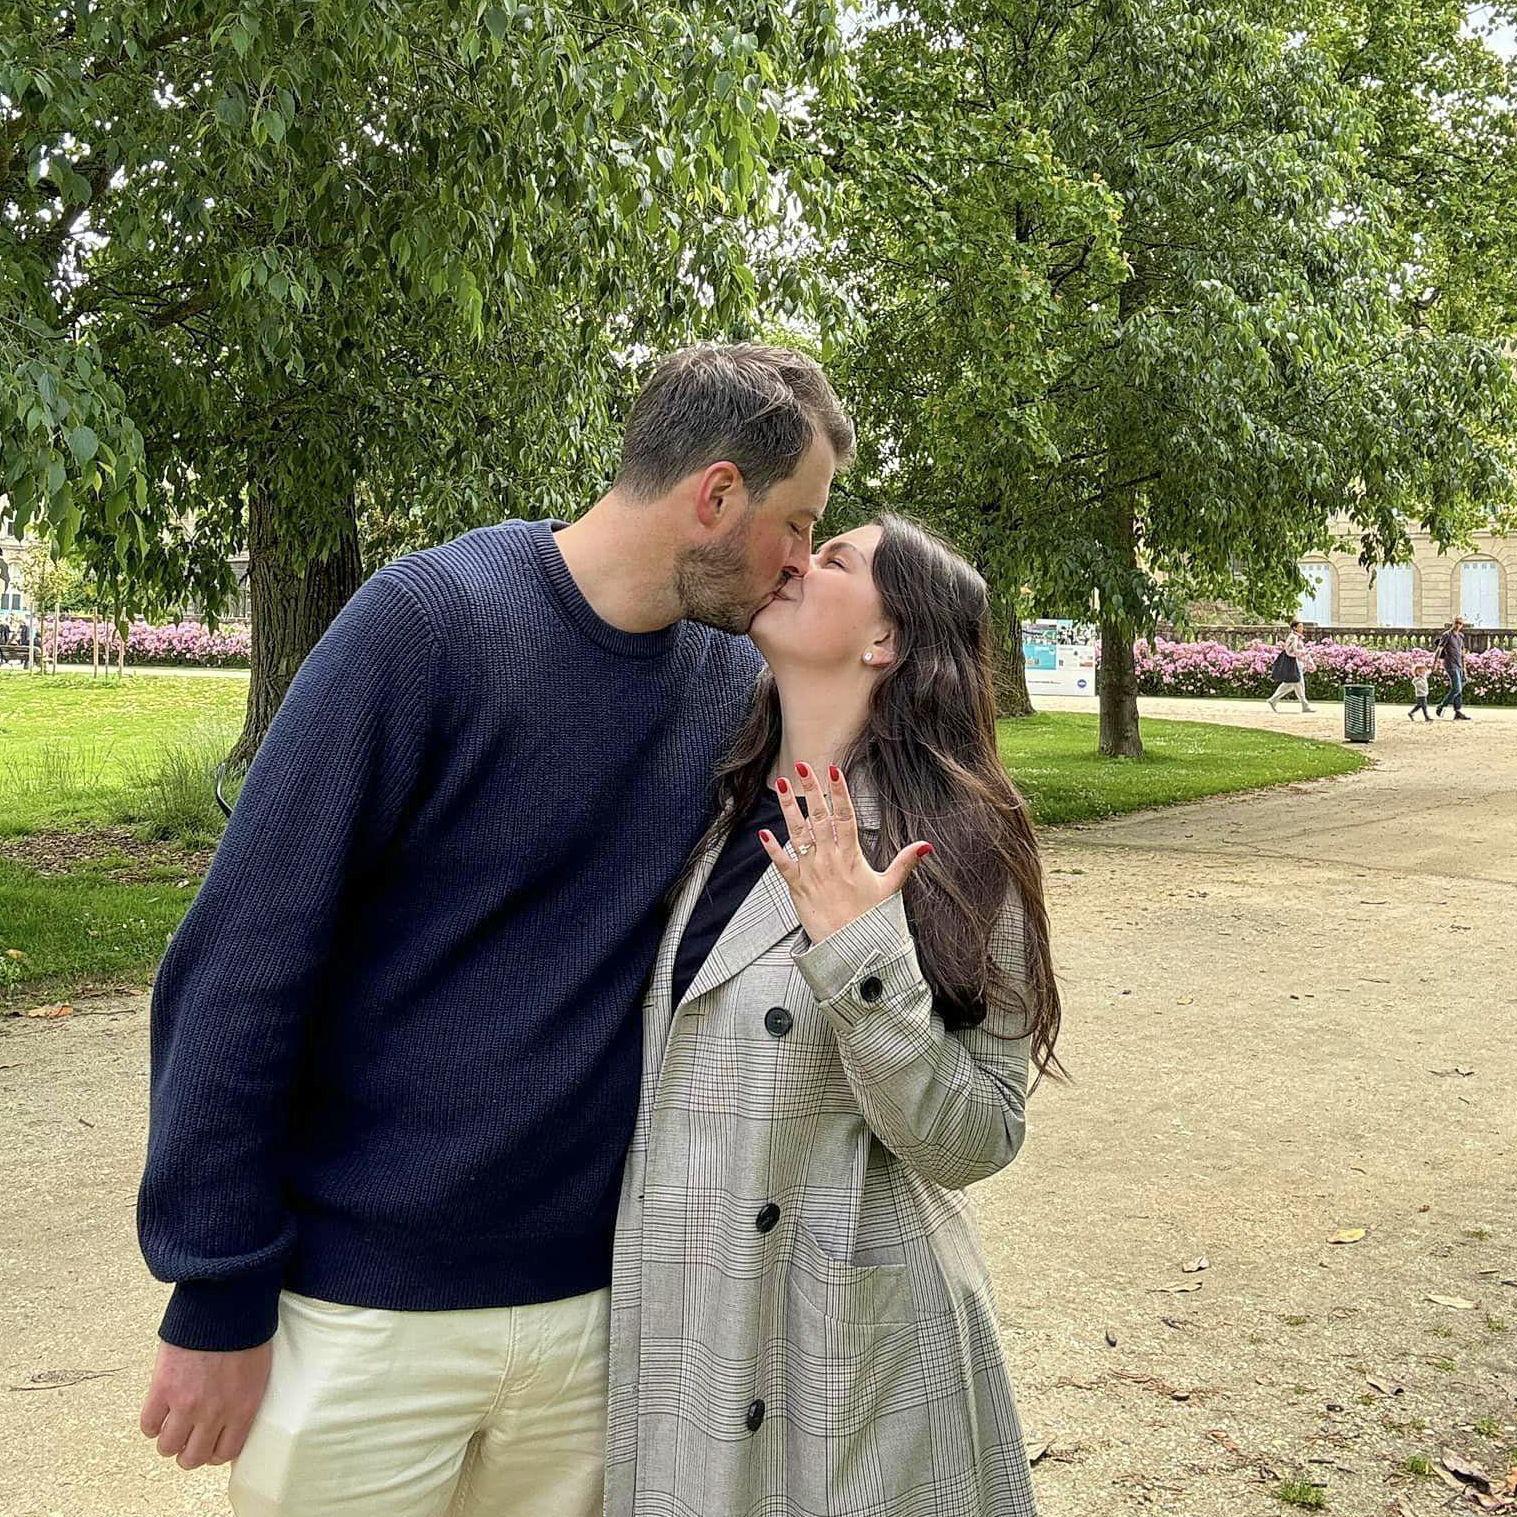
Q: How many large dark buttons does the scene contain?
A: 4